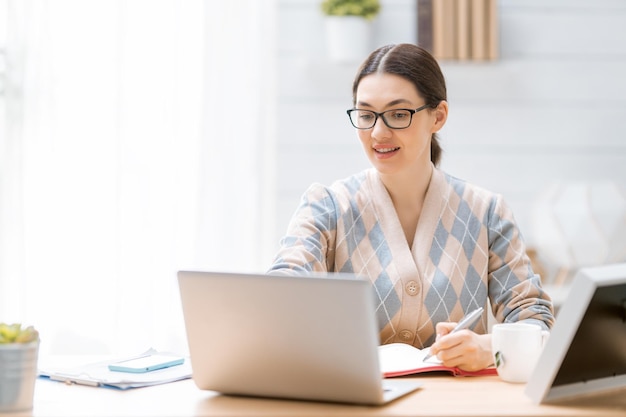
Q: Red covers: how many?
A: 1